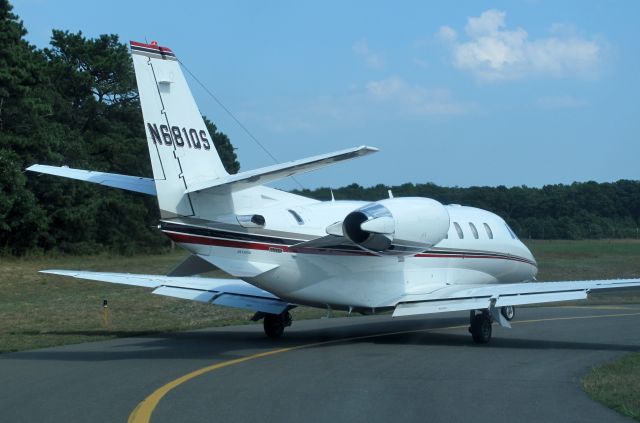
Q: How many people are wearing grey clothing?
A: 0